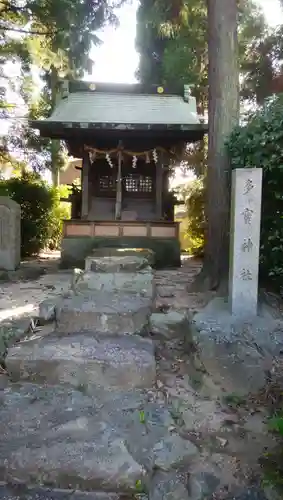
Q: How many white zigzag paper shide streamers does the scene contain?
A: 4